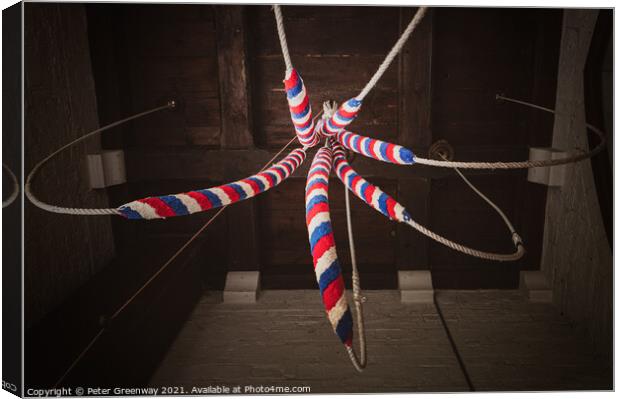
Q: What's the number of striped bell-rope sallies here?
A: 6